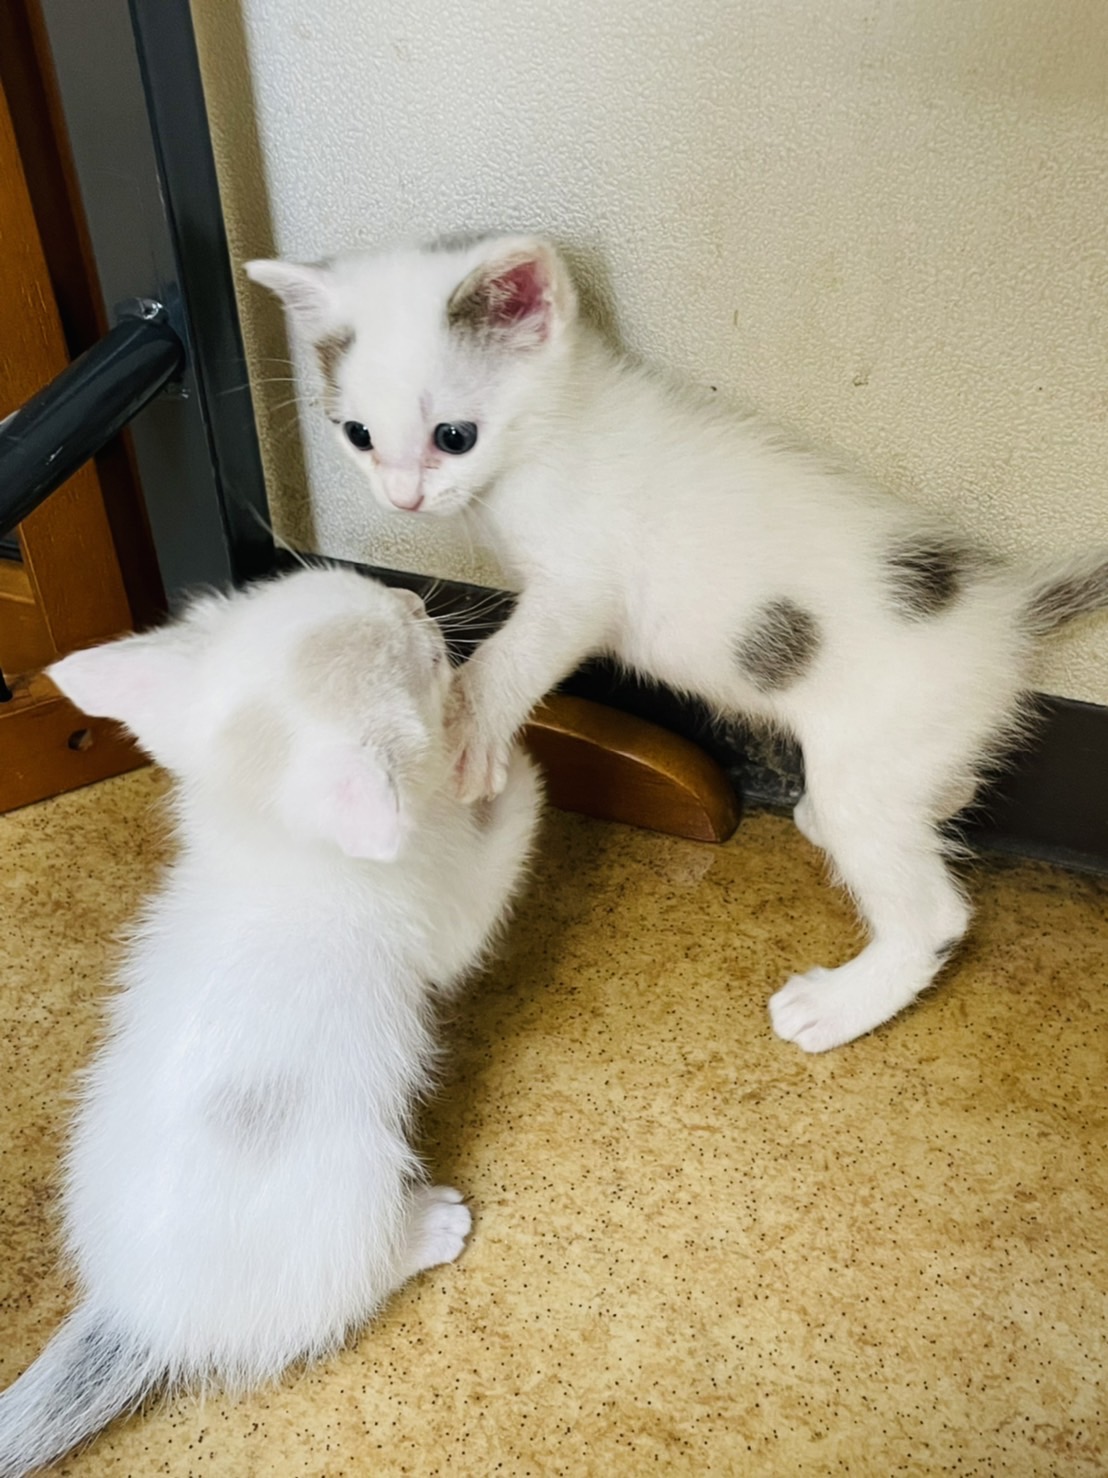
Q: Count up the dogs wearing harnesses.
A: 0